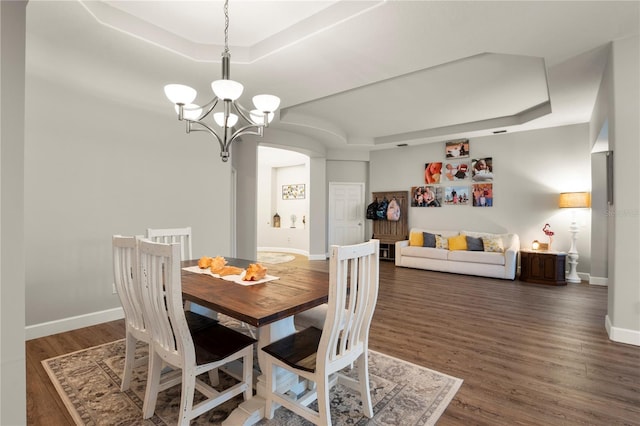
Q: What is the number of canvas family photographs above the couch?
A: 7